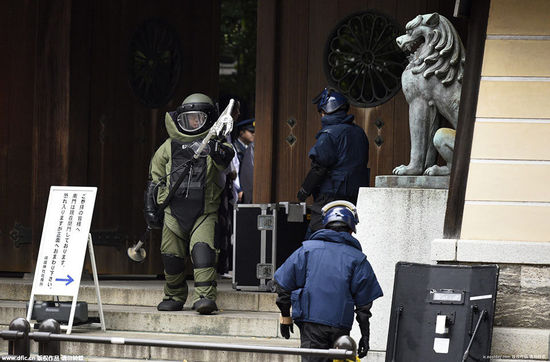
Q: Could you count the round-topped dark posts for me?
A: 3